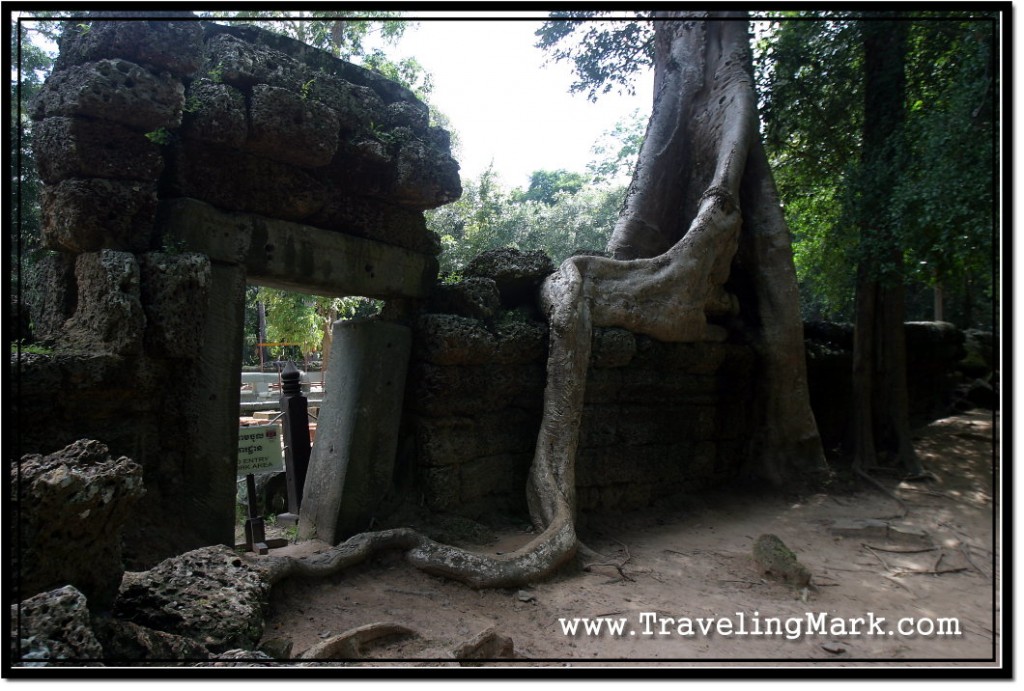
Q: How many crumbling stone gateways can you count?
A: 1